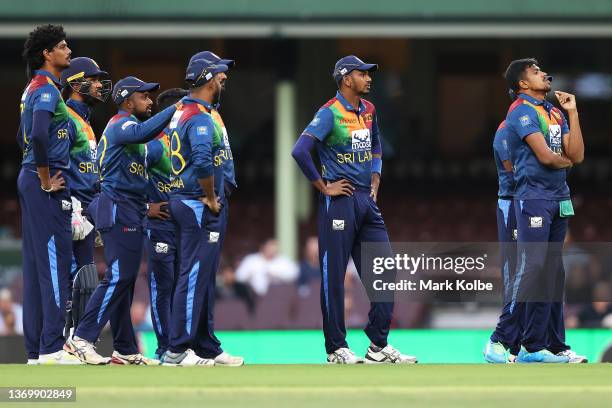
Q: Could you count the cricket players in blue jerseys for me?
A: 9